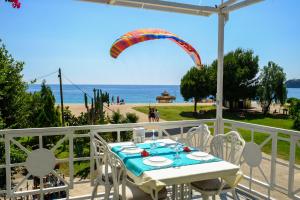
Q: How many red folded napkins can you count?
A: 2